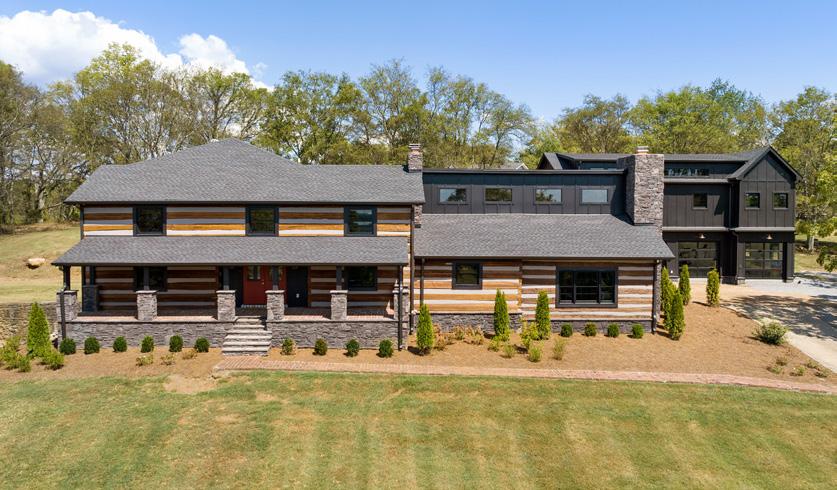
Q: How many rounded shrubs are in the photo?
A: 14